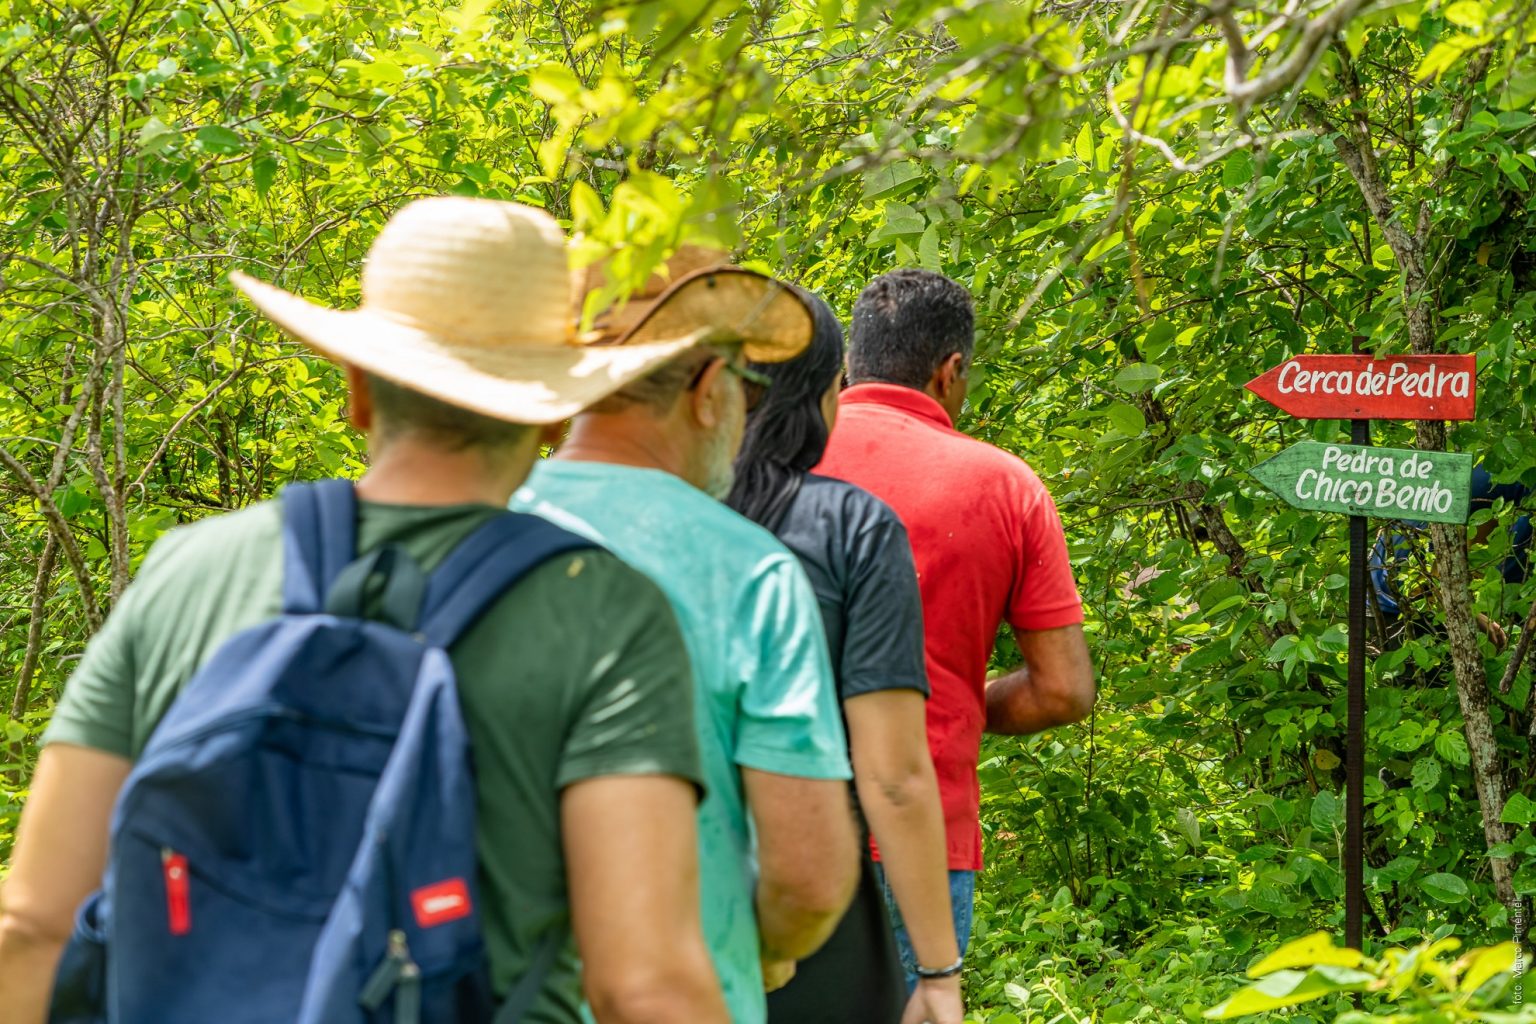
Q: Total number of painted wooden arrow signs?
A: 2